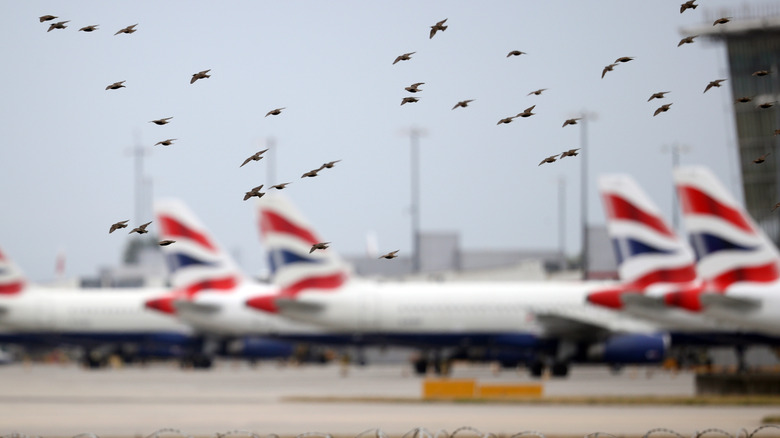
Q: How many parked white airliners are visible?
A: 5